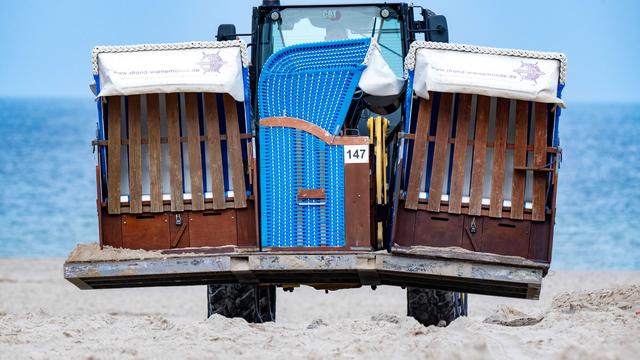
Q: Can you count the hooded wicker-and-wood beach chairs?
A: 3